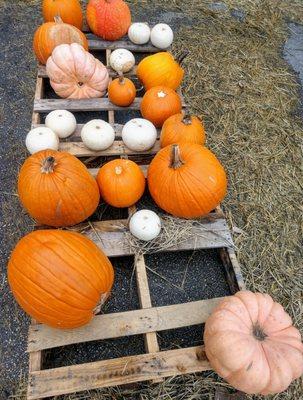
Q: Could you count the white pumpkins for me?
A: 8